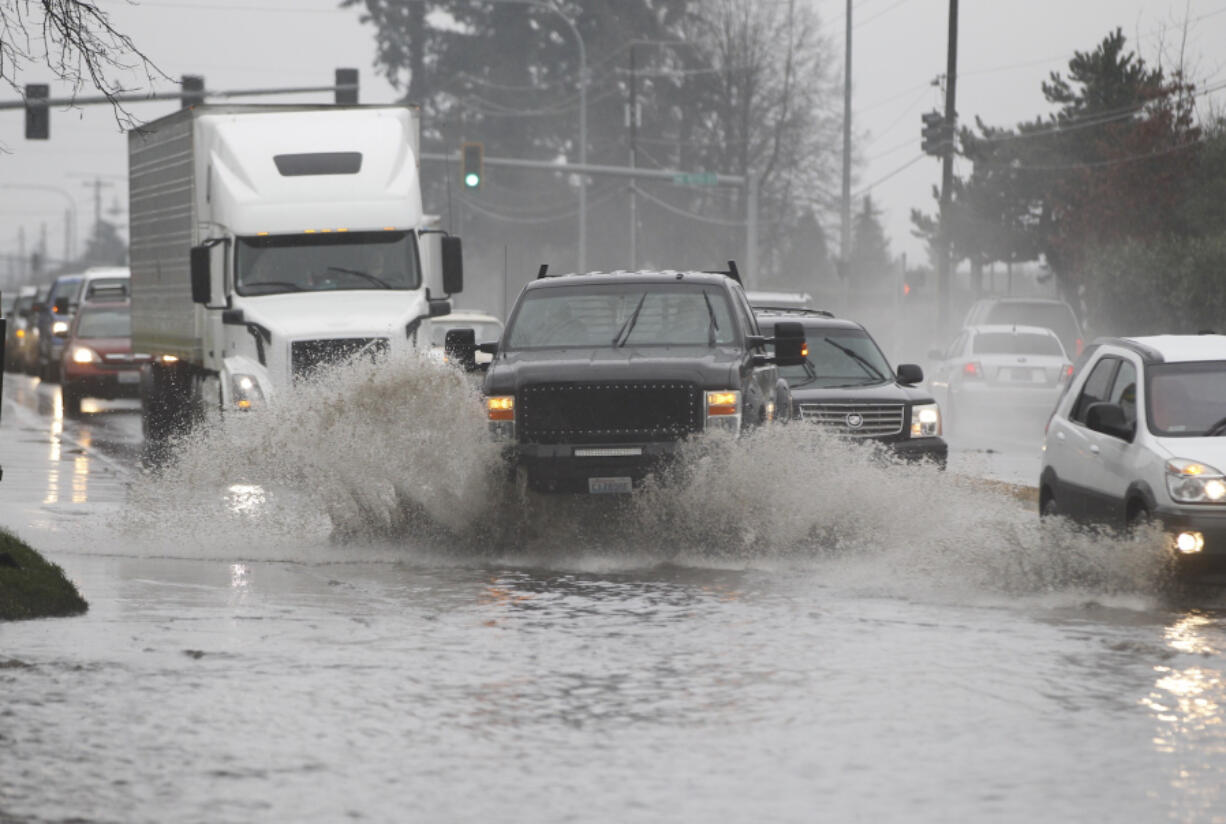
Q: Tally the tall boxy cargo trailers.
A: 1